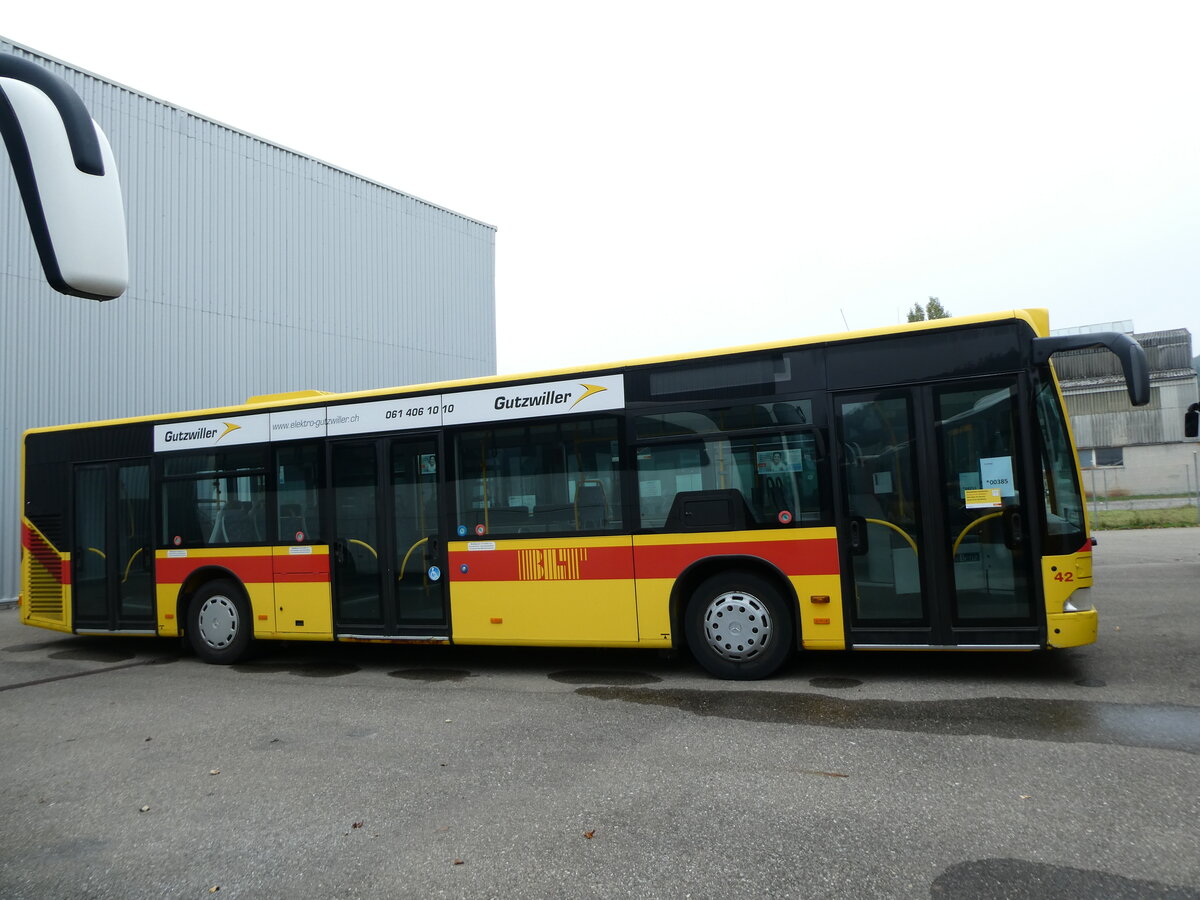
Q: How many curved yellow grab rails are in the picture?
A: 6